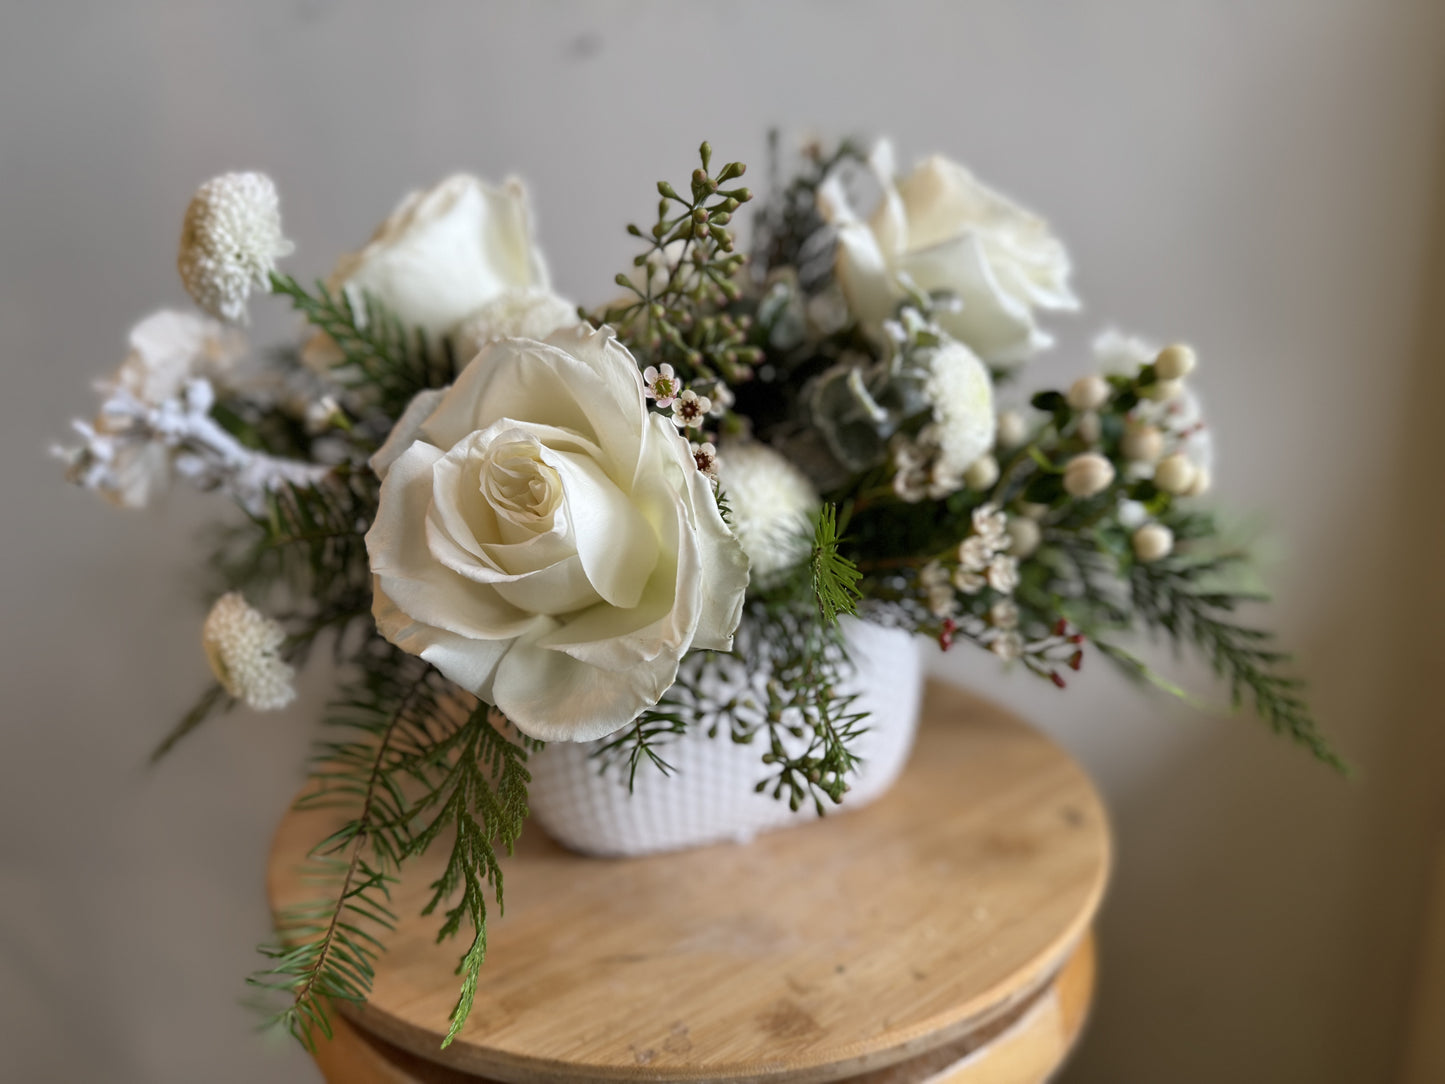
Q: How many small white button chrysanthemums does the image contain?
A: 5